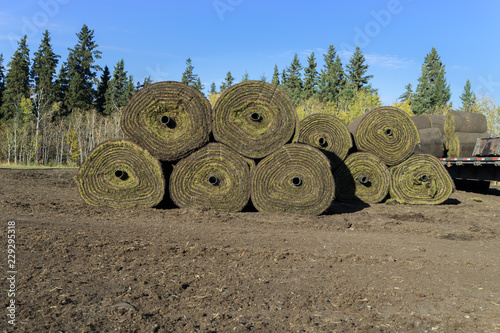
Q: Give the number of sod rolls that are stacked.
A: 9